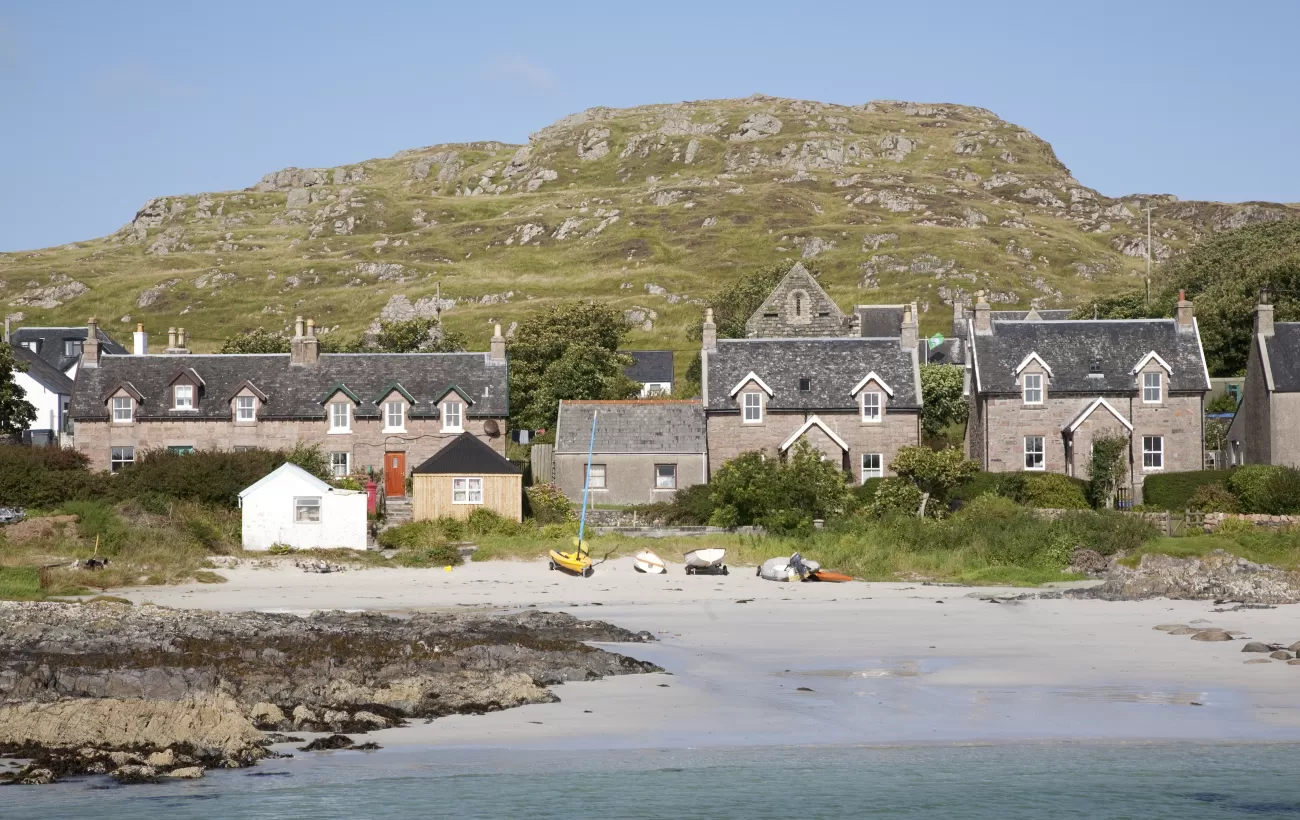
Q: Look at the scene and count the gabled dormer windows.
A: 10